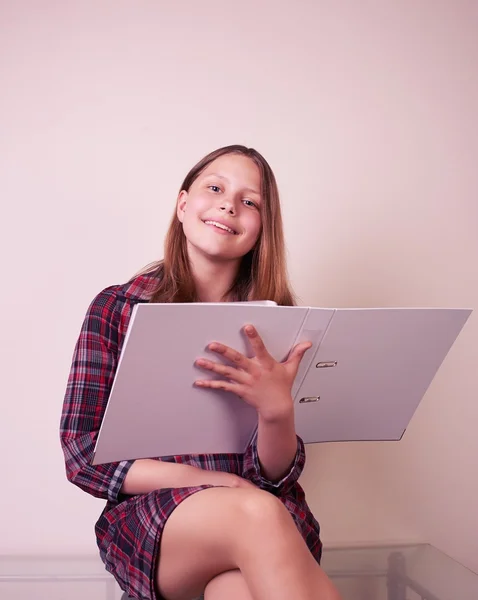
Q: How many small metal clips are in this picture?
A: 2